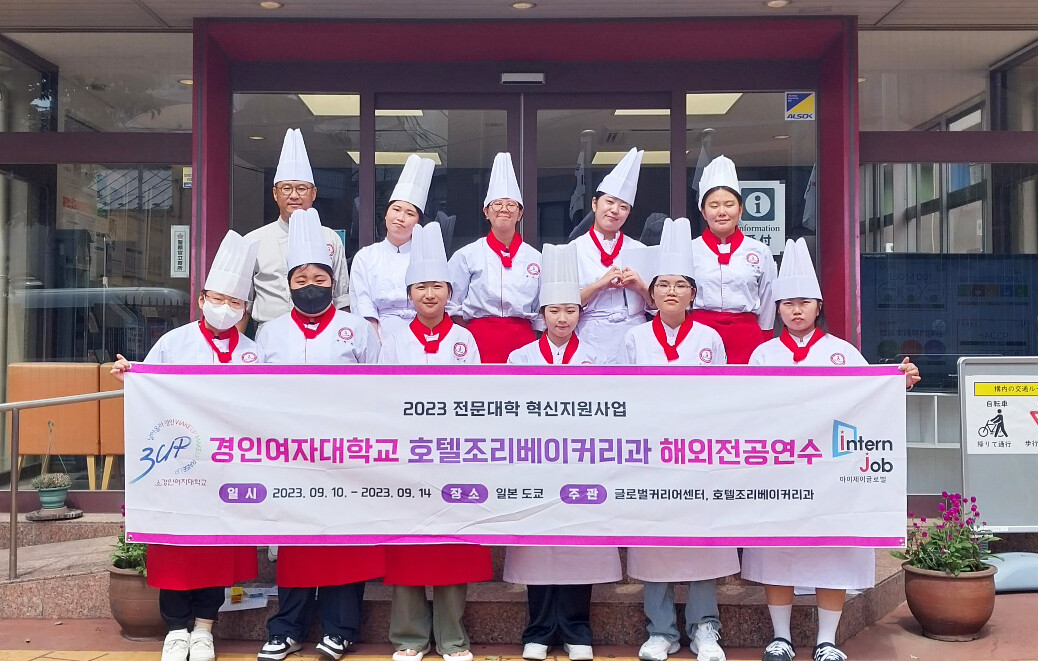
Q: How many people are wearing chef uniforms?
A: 11